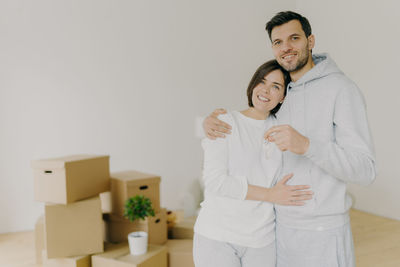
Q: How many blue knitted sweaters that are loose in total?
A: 0